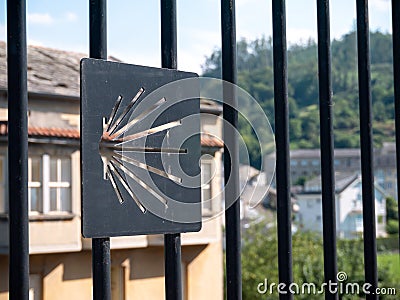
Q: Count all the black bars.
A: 8